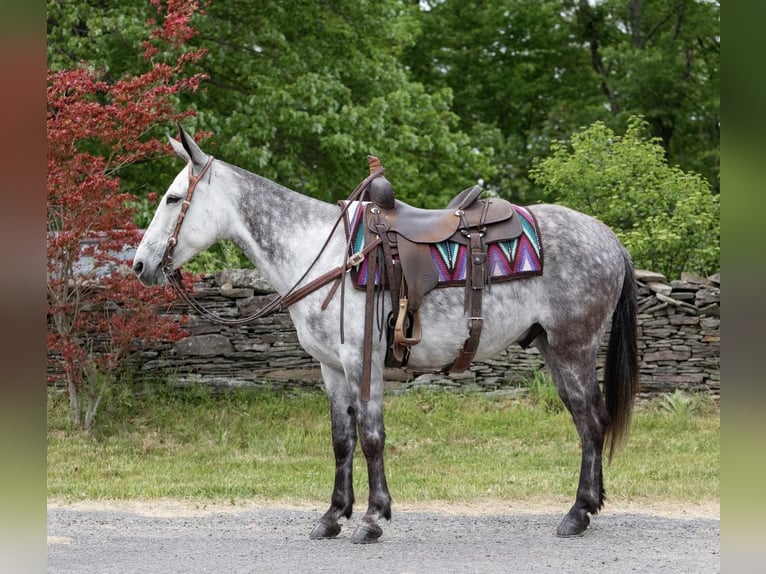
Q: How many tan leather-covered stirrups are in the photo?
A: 1